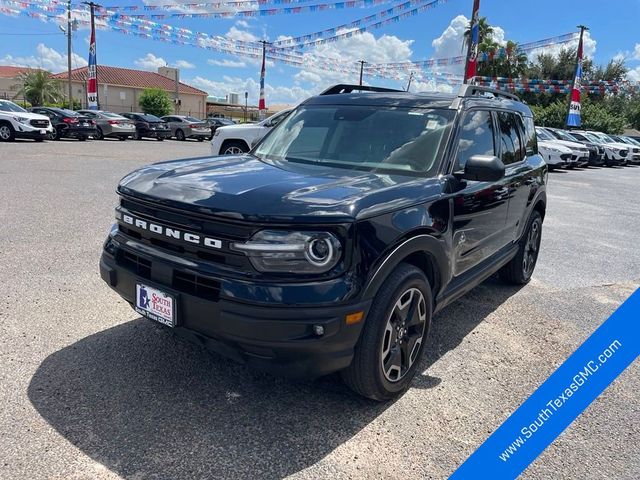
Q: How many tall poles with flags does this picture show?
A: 4